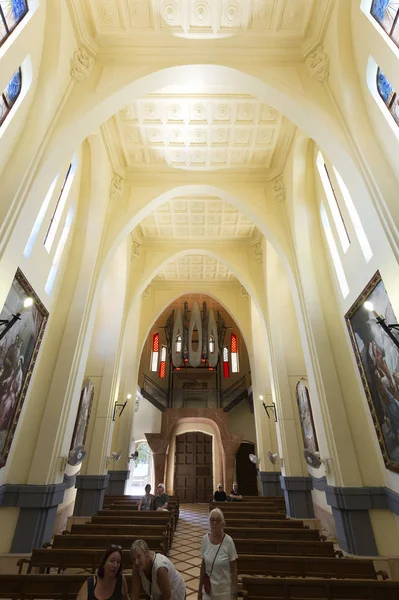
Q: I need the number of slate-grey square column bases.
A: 6